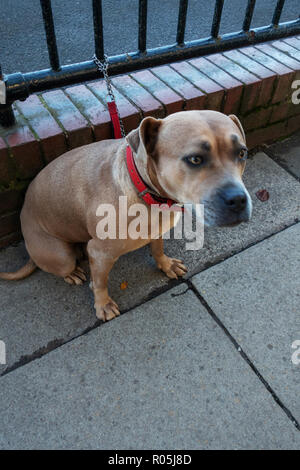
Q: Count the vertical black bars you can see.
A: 7